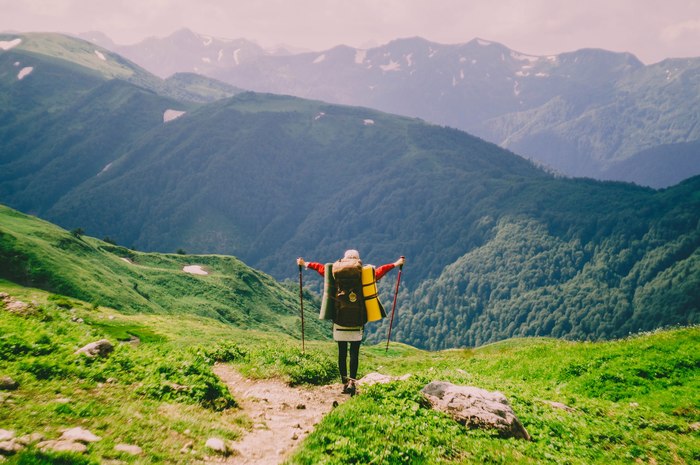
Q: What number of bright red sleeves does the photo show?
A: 2